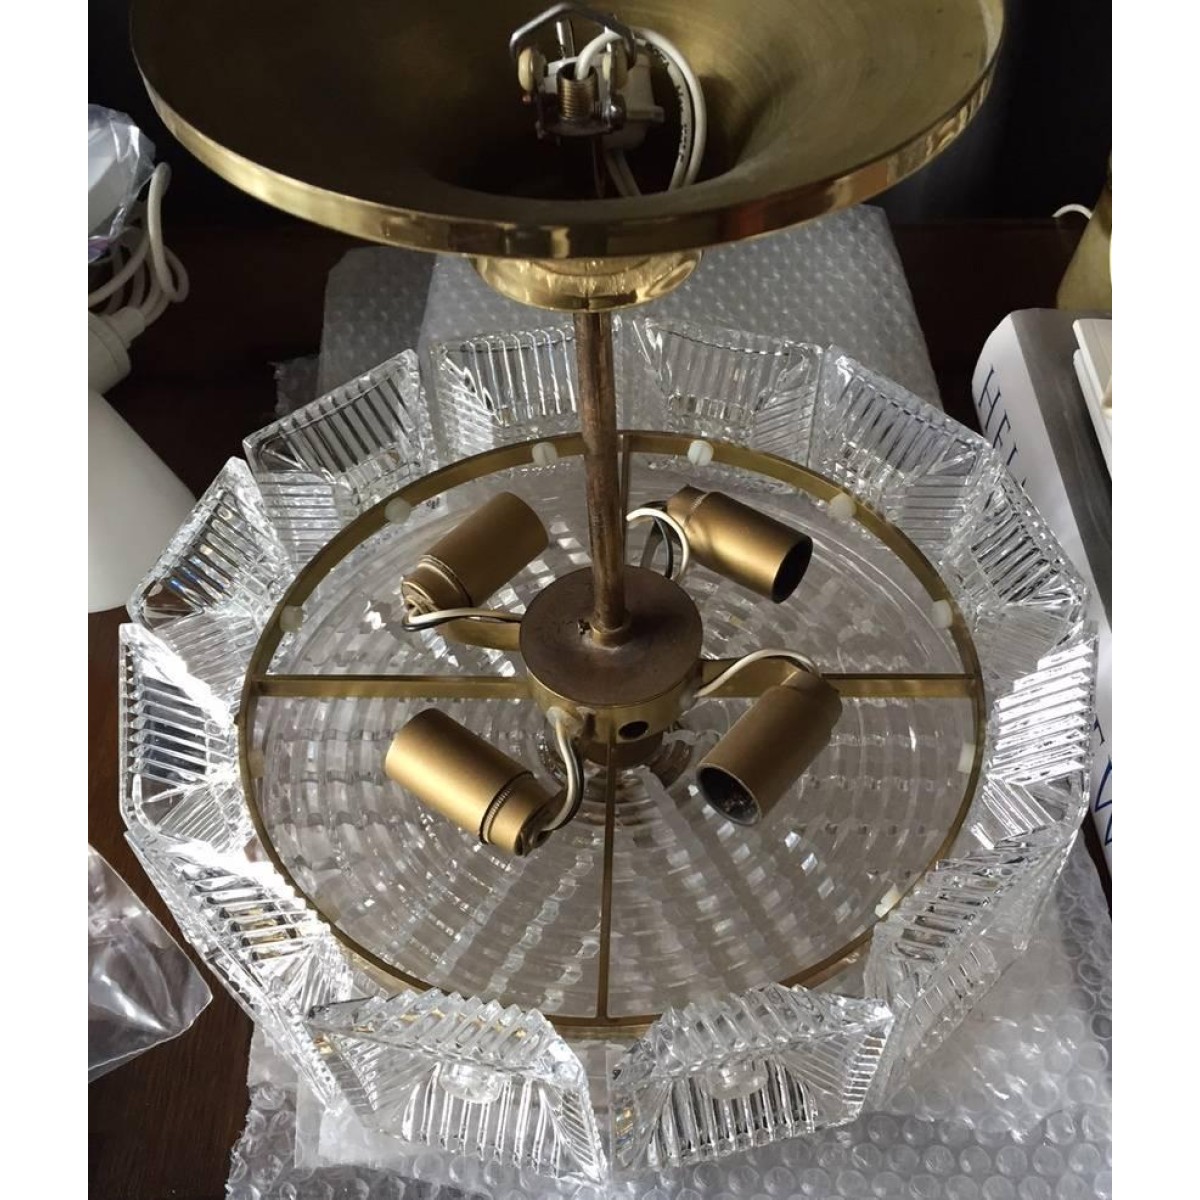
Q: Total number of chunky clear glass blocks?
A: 12